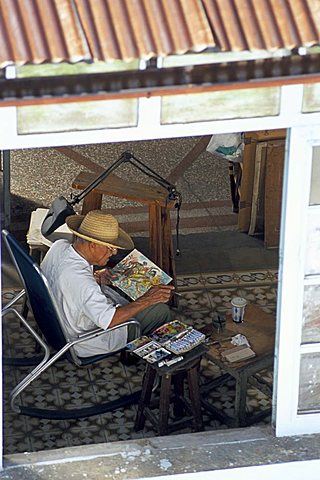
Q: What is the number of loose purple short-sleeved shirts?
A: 0